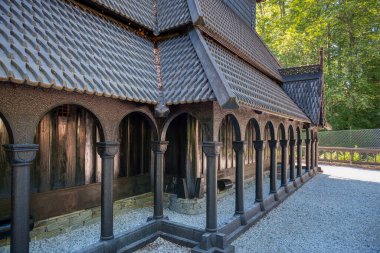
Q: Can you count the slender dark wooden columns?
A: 13